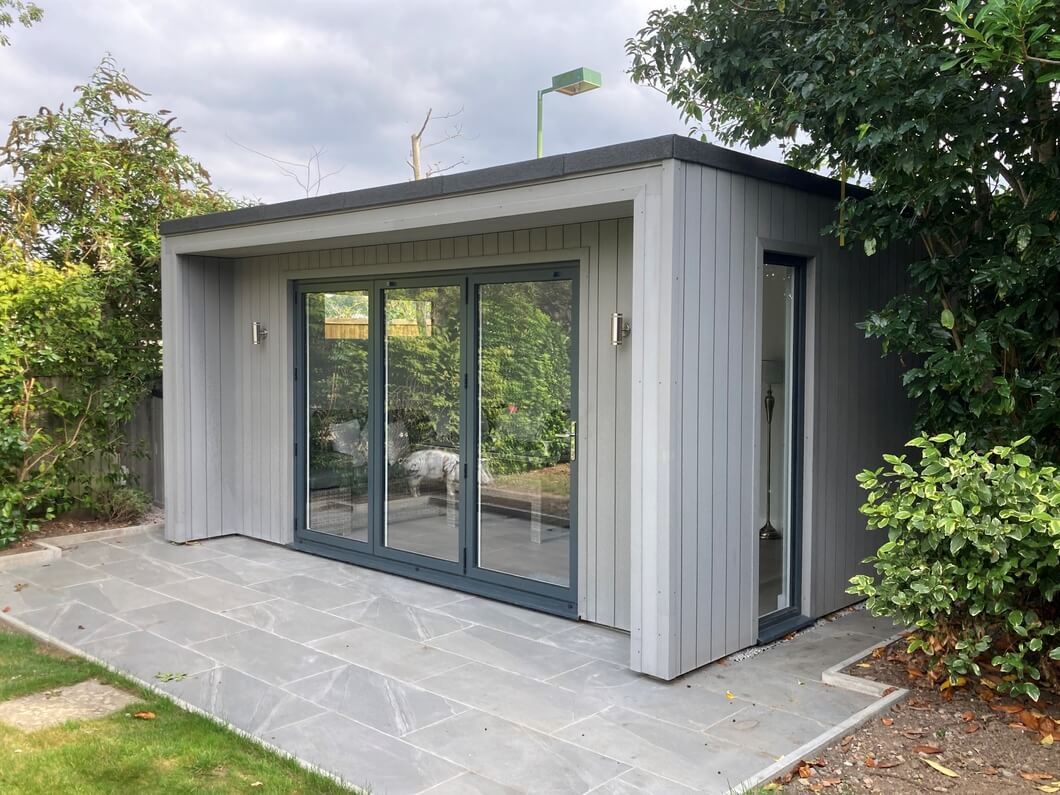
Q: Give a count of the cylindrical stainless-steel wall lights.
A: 2